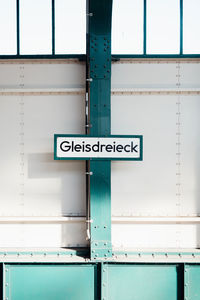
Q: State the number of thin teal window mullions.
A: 4